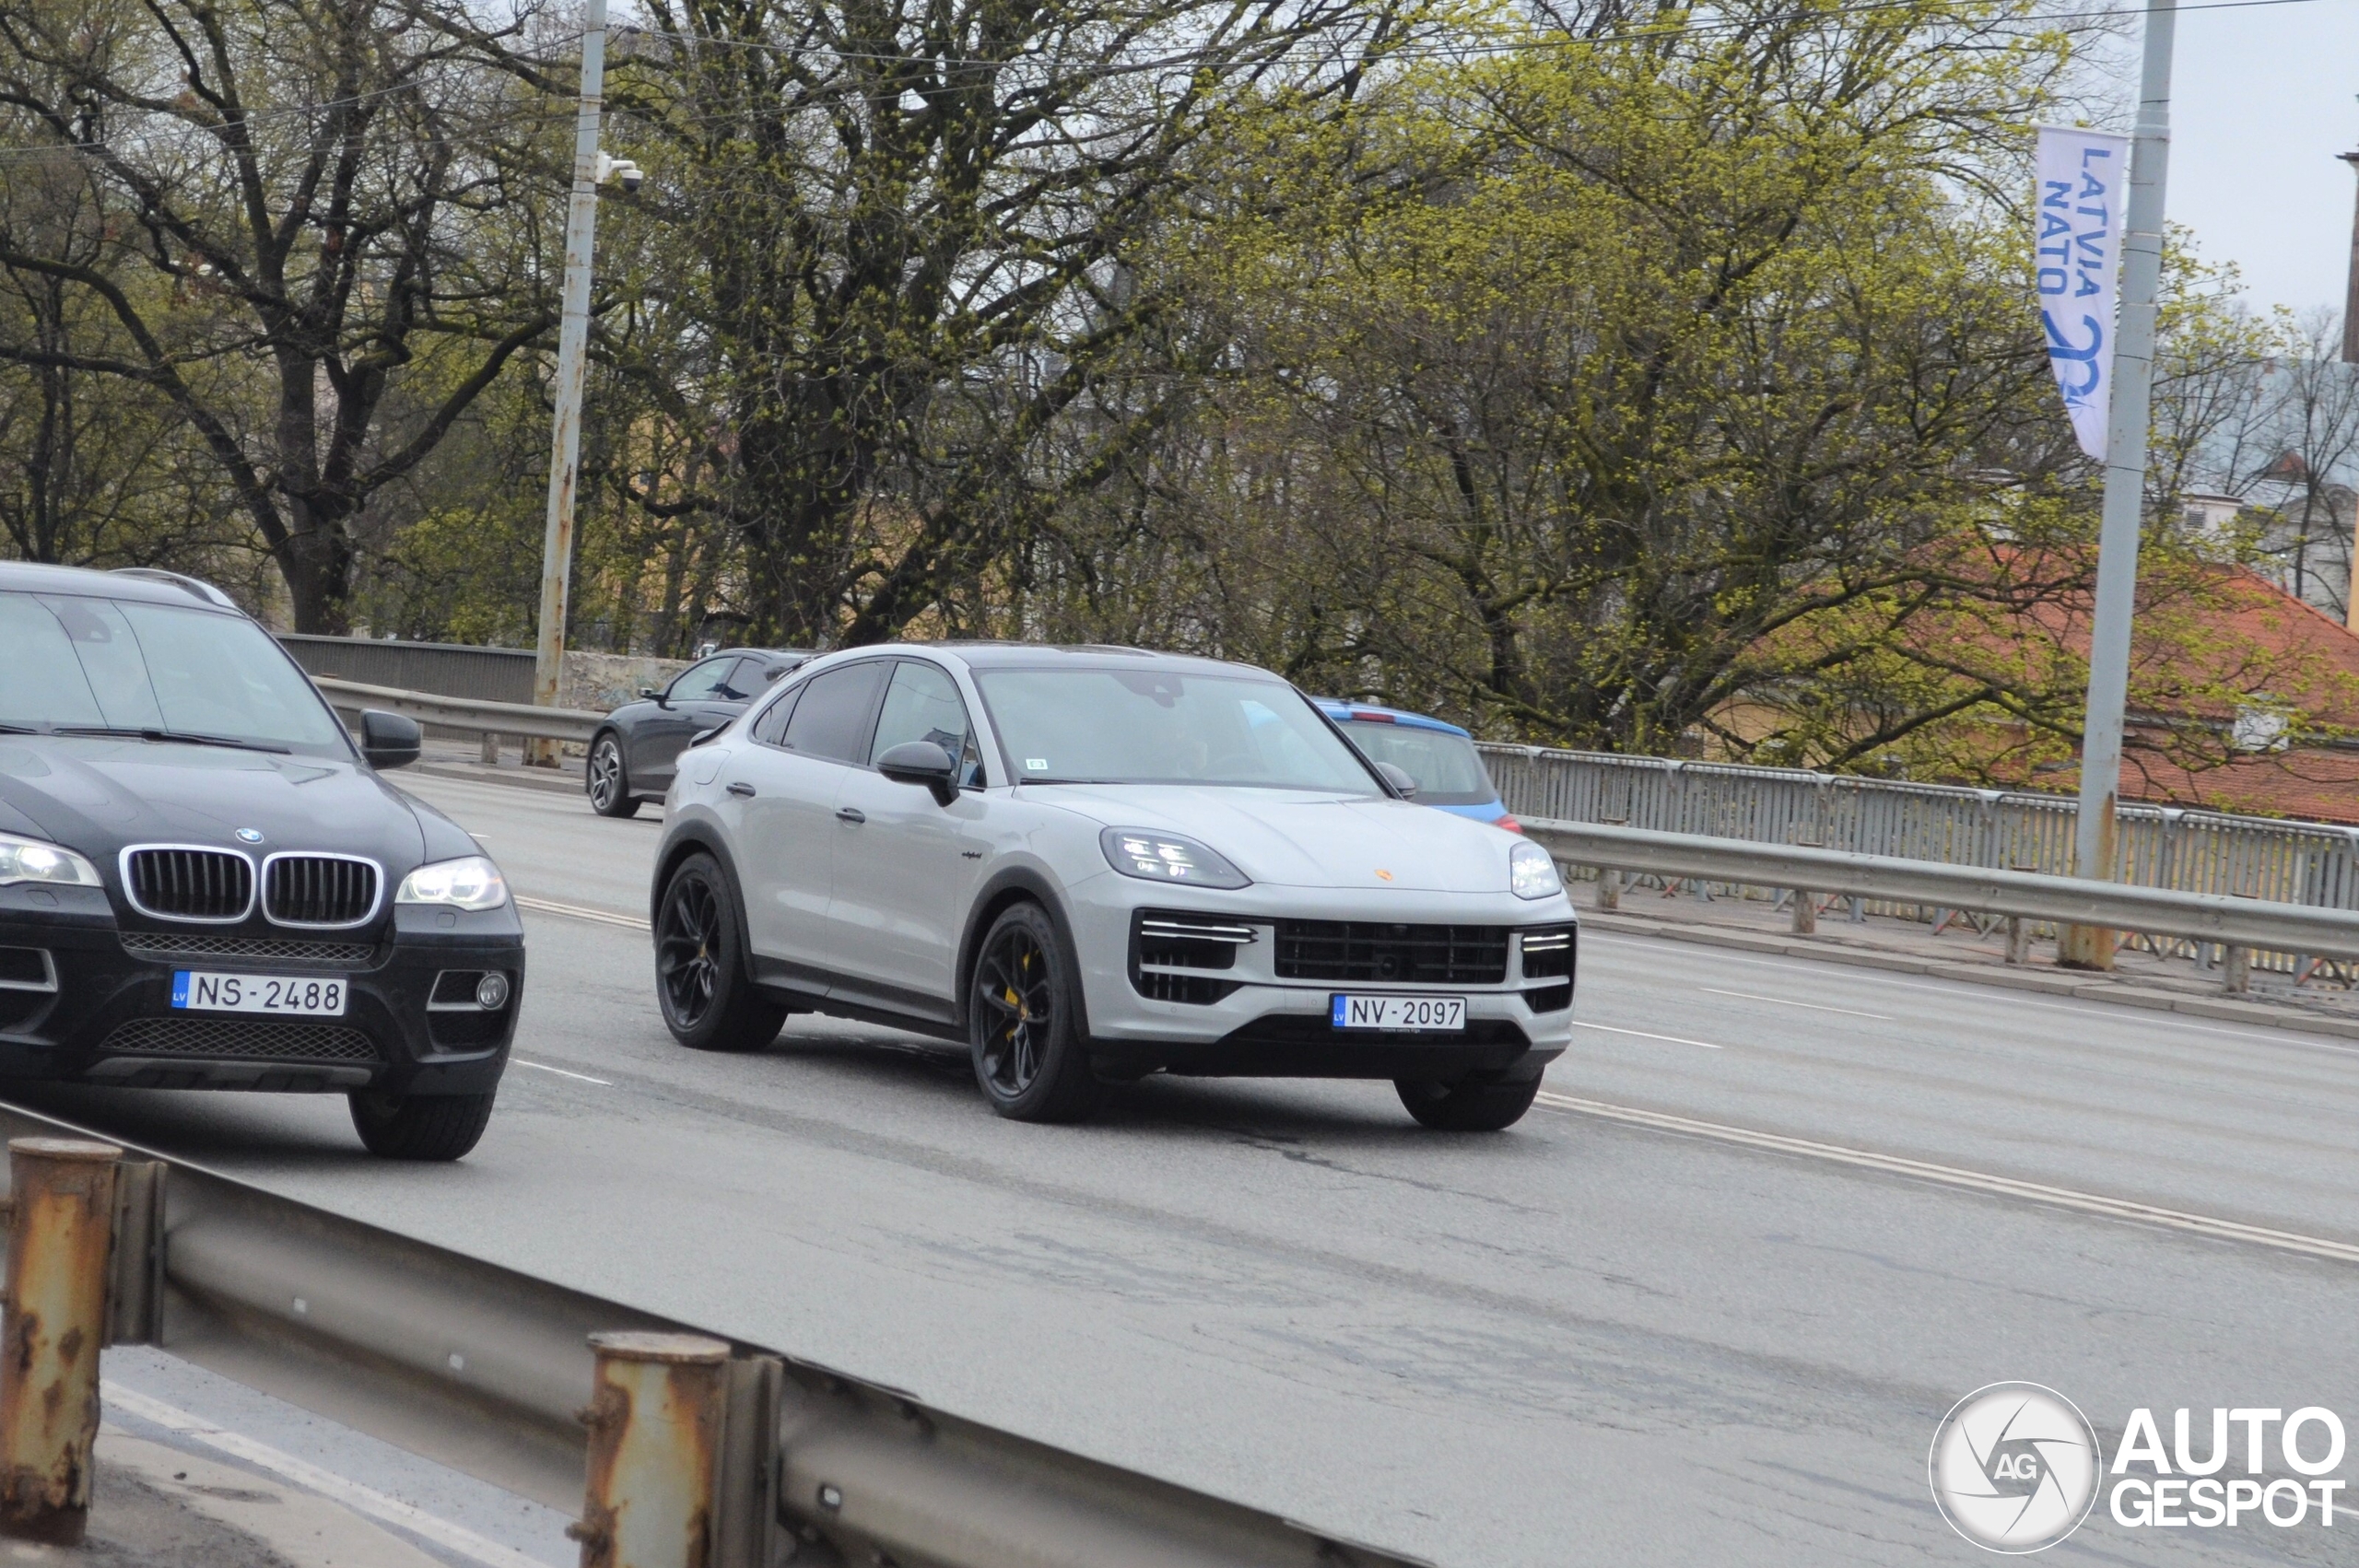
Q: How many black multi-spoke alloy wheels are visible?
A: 2